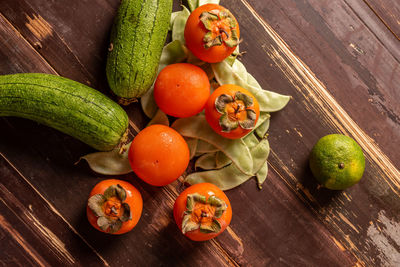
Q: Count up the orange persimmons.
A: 6